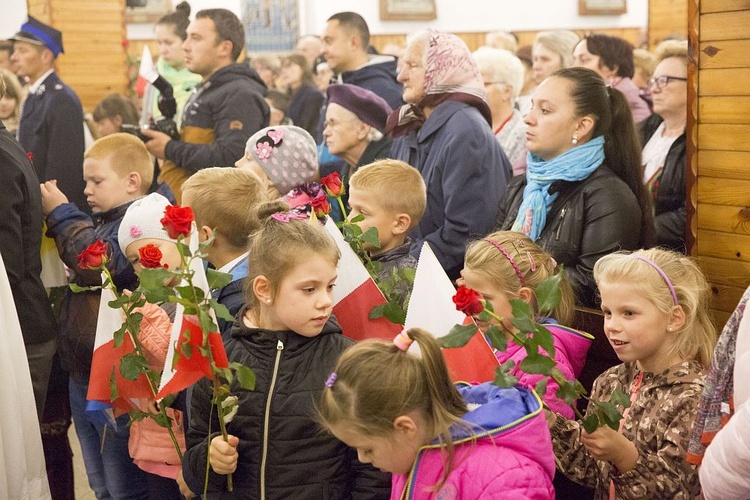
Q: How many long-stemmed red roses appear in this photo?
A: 6